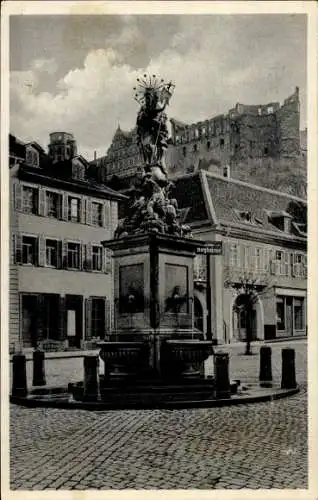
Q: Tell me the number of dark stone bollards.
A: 6